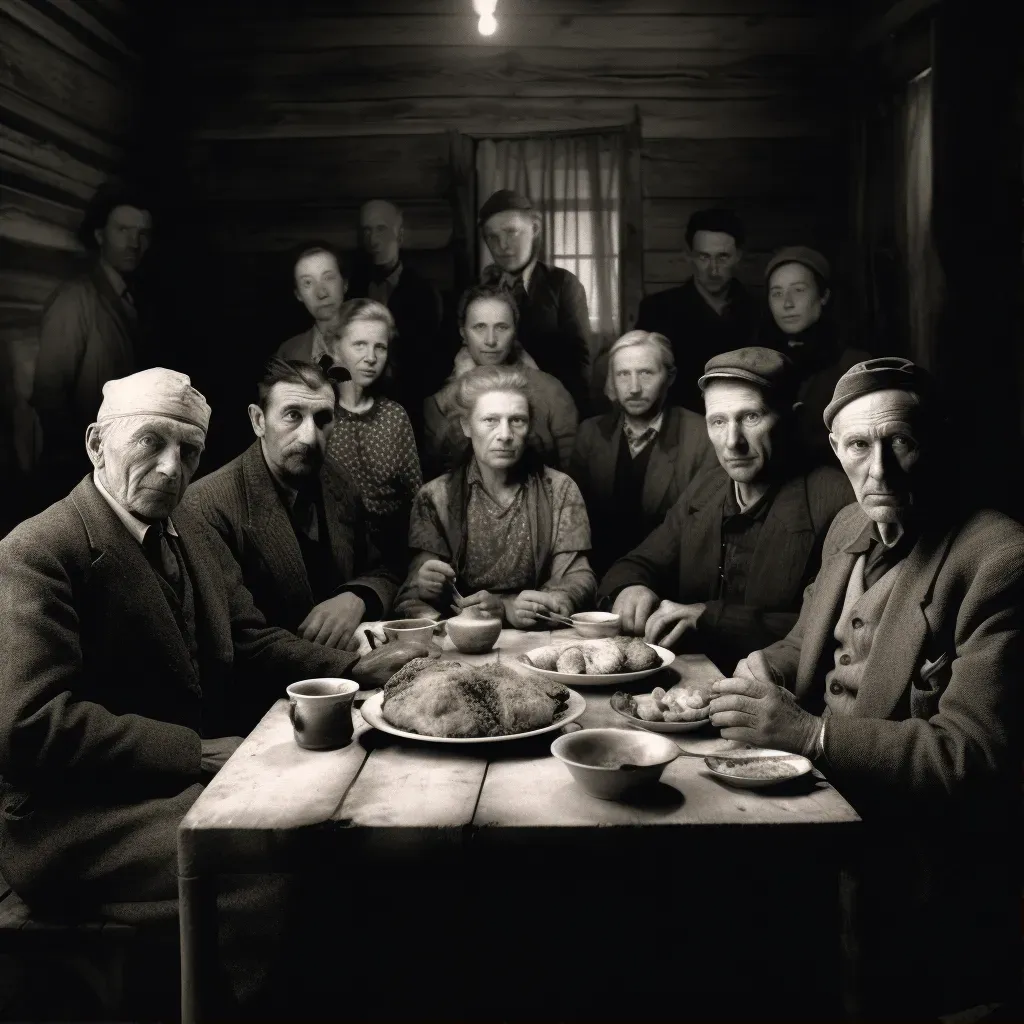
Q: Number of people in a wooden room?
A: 14